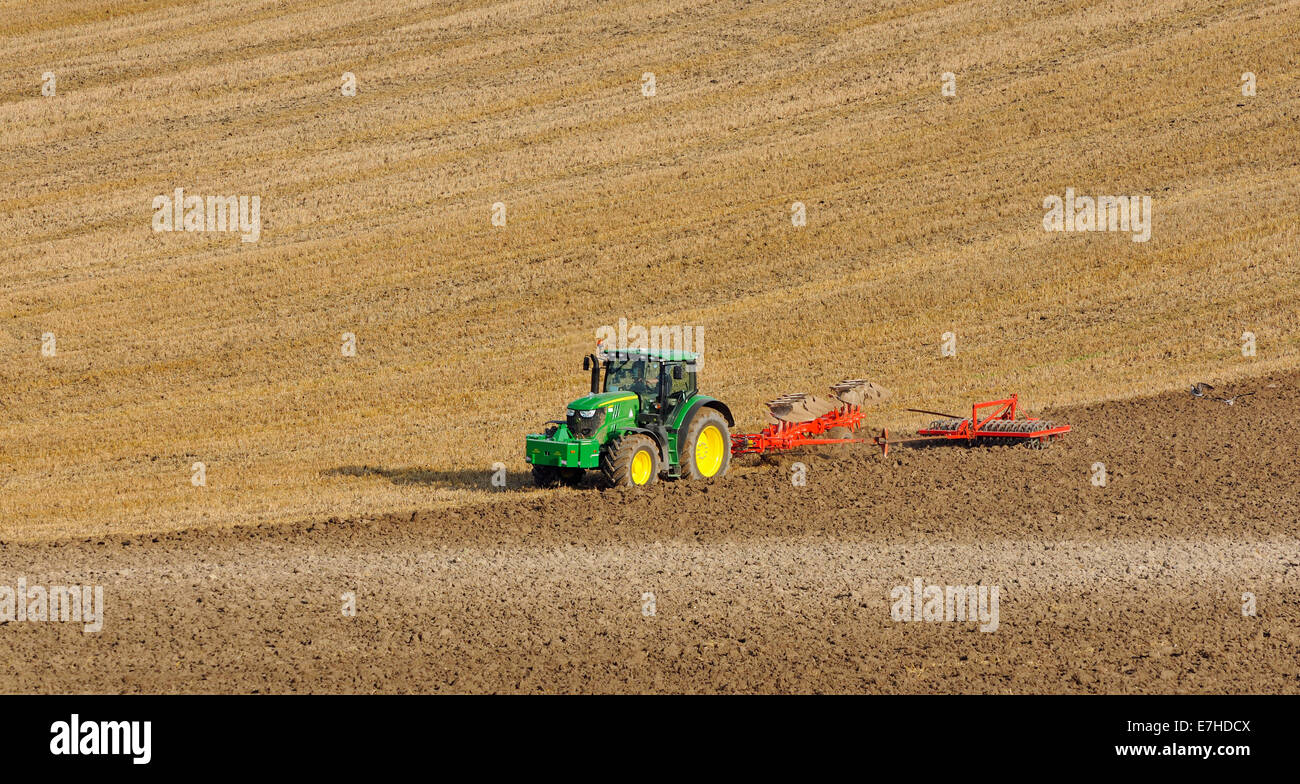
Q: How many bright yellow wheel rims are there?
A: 2